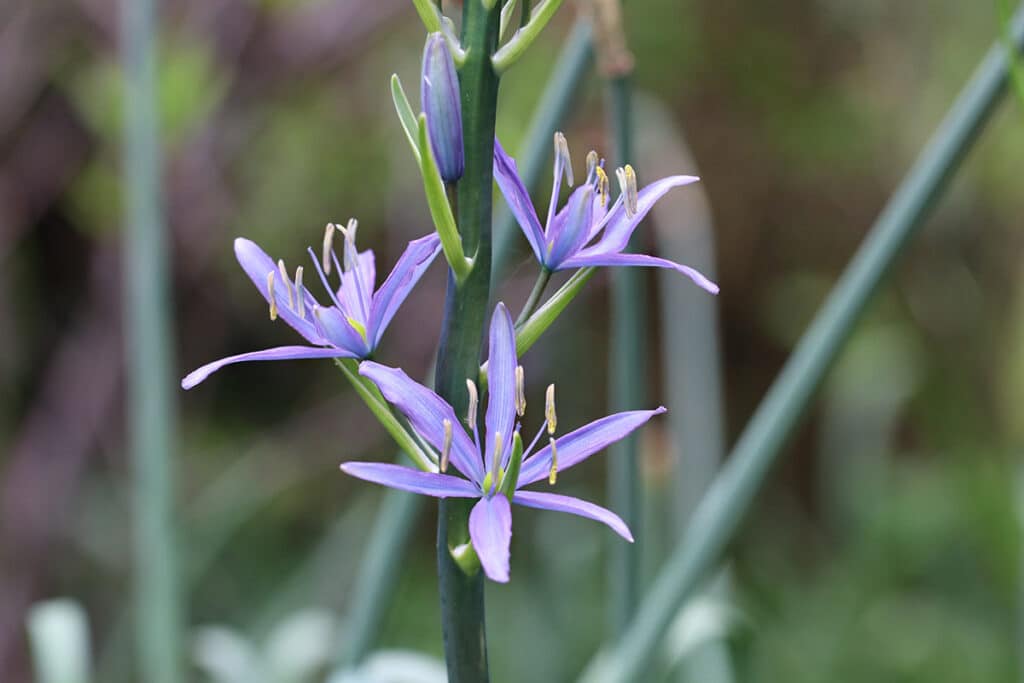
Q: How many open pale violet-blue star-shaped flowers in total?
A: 3